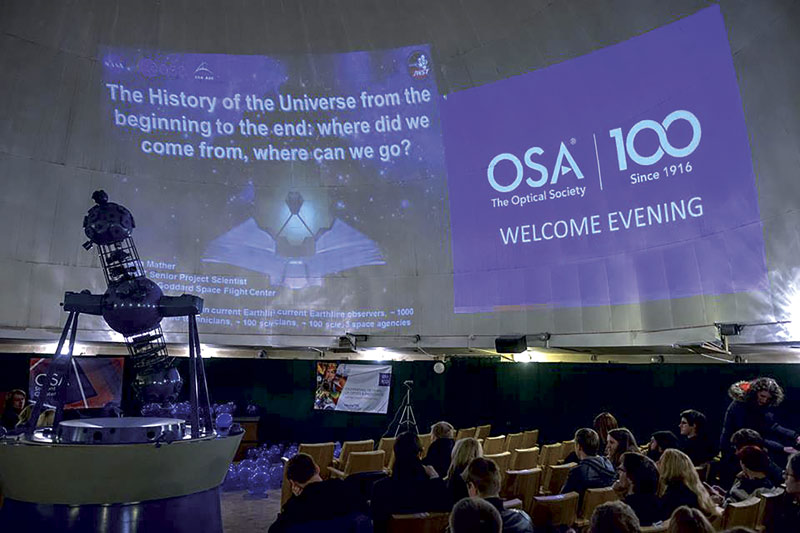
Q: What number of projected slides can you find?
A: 2